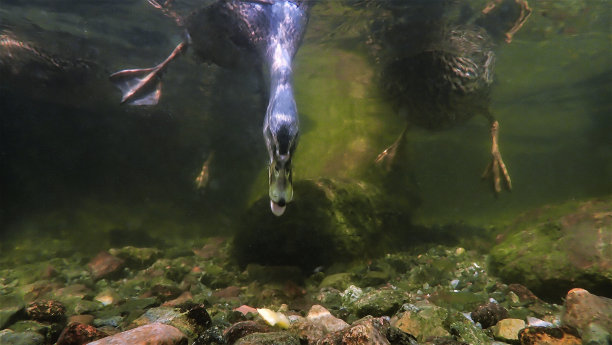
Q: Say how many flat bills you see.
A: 1